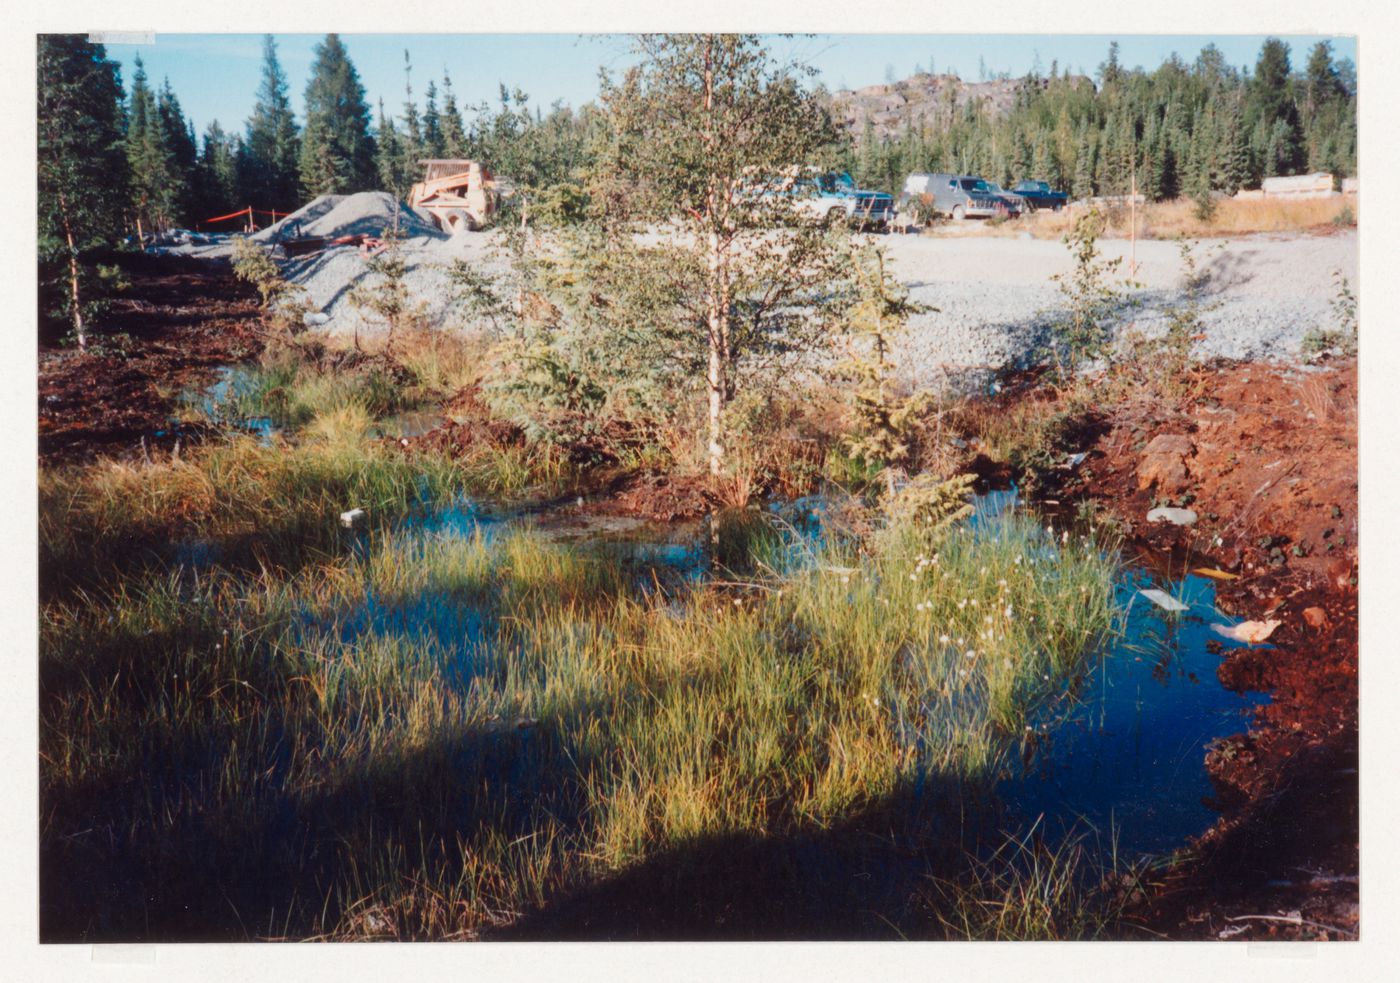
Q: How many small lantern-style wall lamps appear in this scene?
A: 0